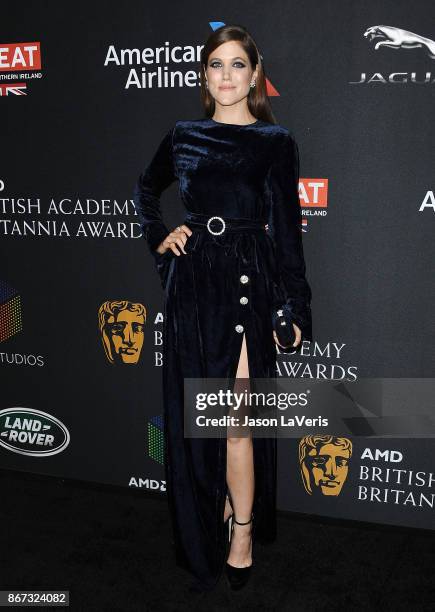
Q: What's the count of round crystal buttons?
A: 3